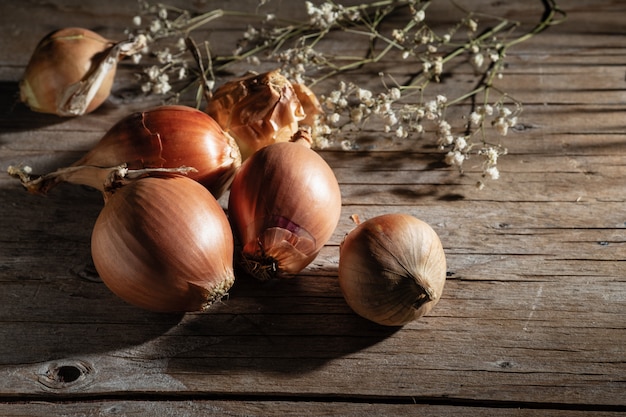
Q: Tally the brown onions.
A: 6